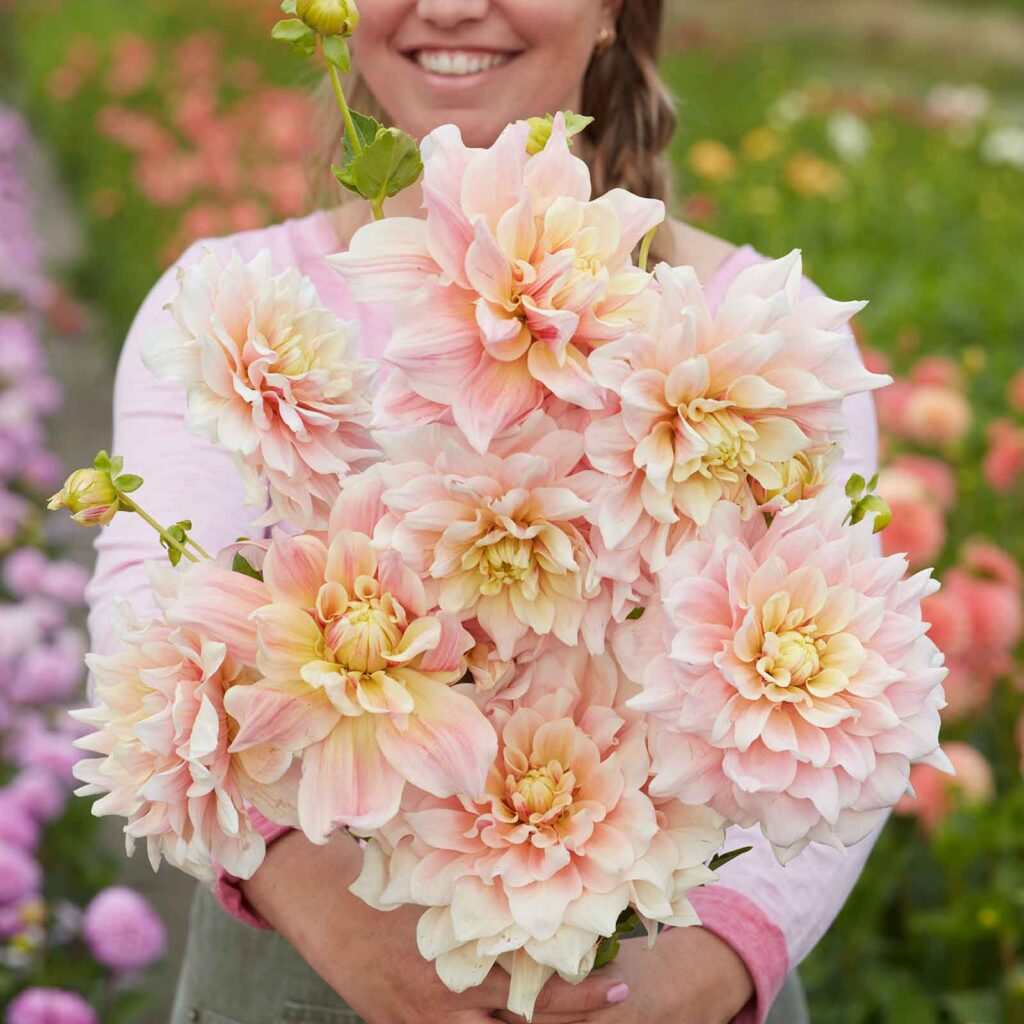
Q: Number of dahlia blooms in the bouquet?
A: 8